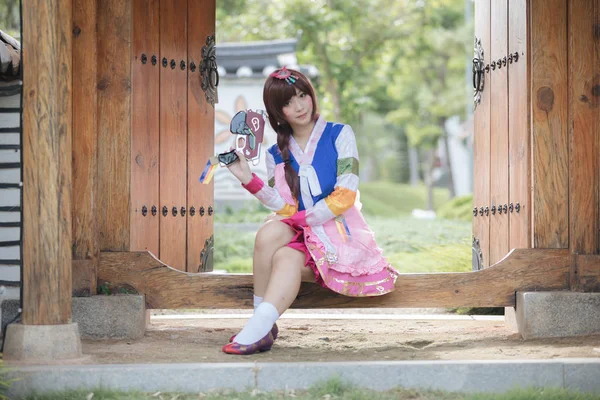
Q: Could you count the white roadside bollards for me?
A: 0